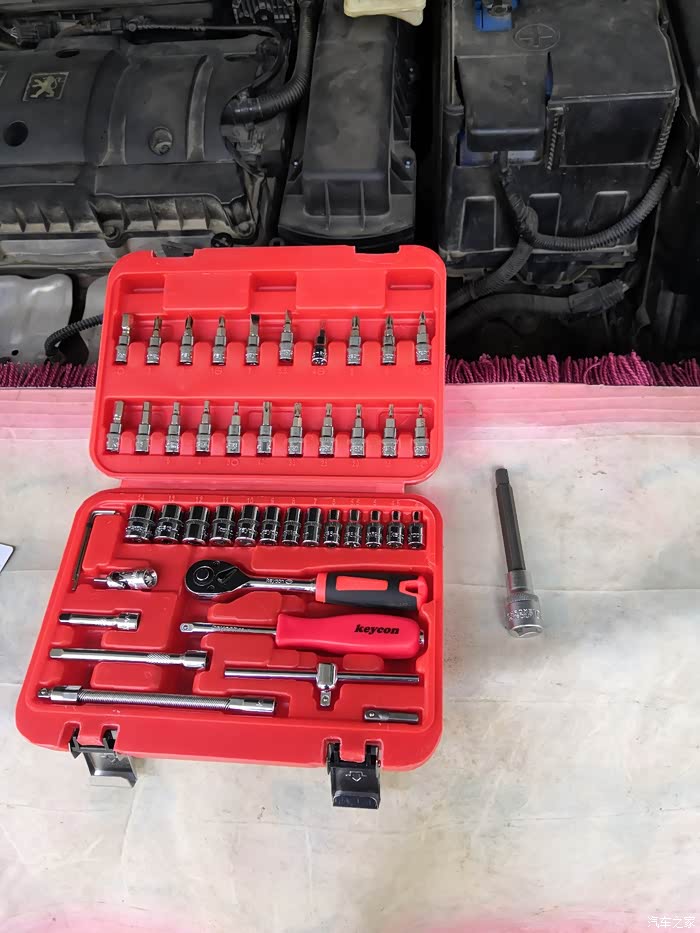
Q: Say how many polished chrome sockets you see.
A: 13